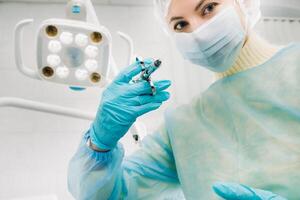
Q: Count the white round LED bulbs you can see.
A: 8